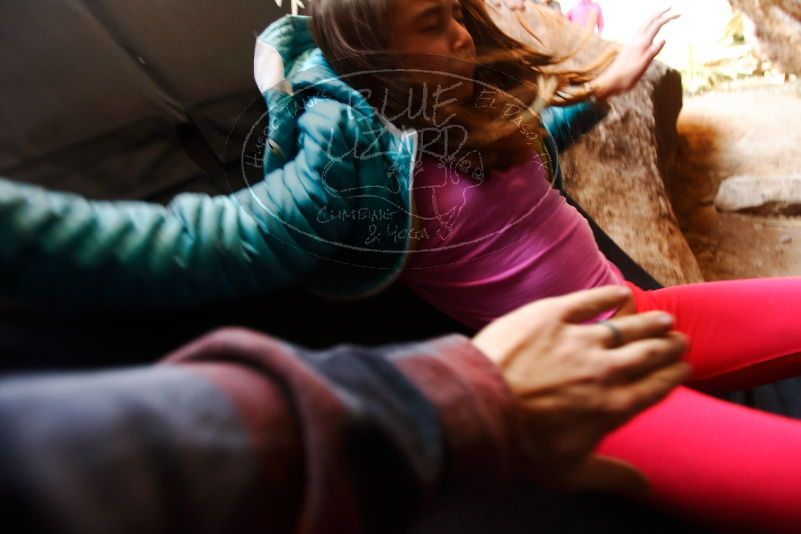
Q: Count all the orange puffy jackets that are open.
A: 0